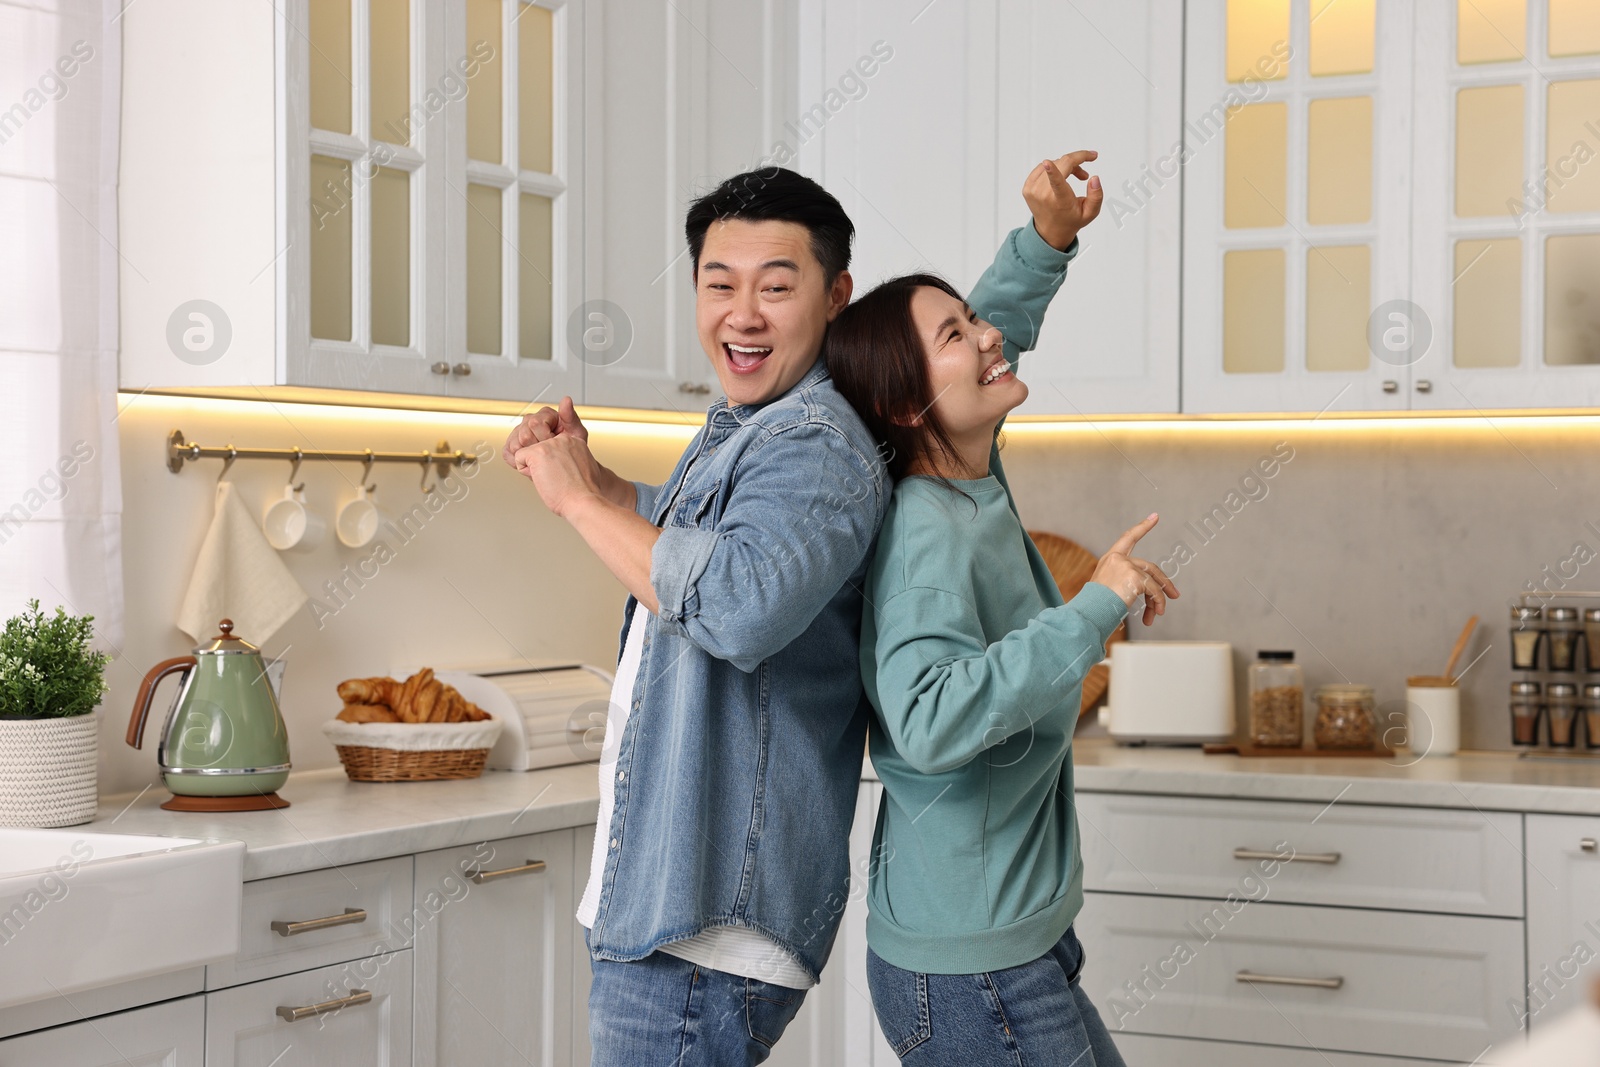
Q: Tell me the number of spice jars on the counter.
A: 6